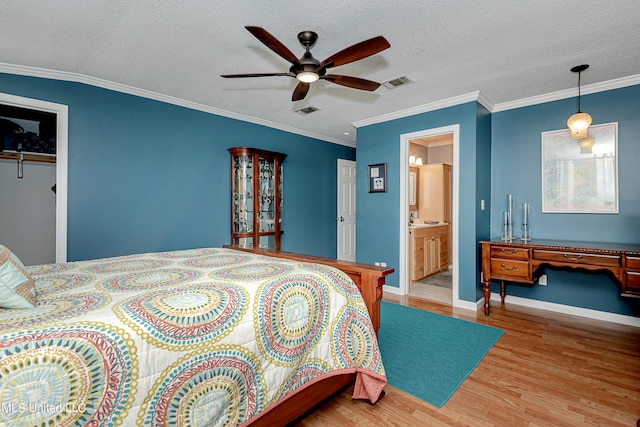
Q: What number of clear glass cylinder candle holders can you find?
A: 3